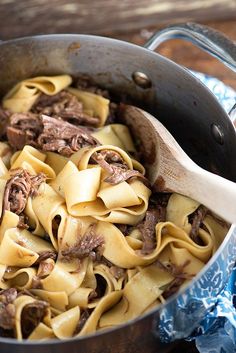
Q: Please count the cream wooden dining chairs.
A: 0